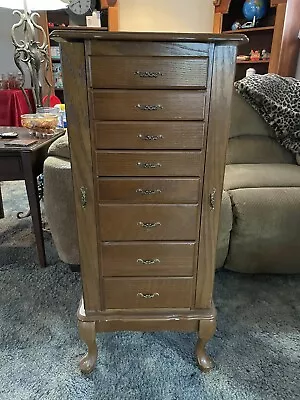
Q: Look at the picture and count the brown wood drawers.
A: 8